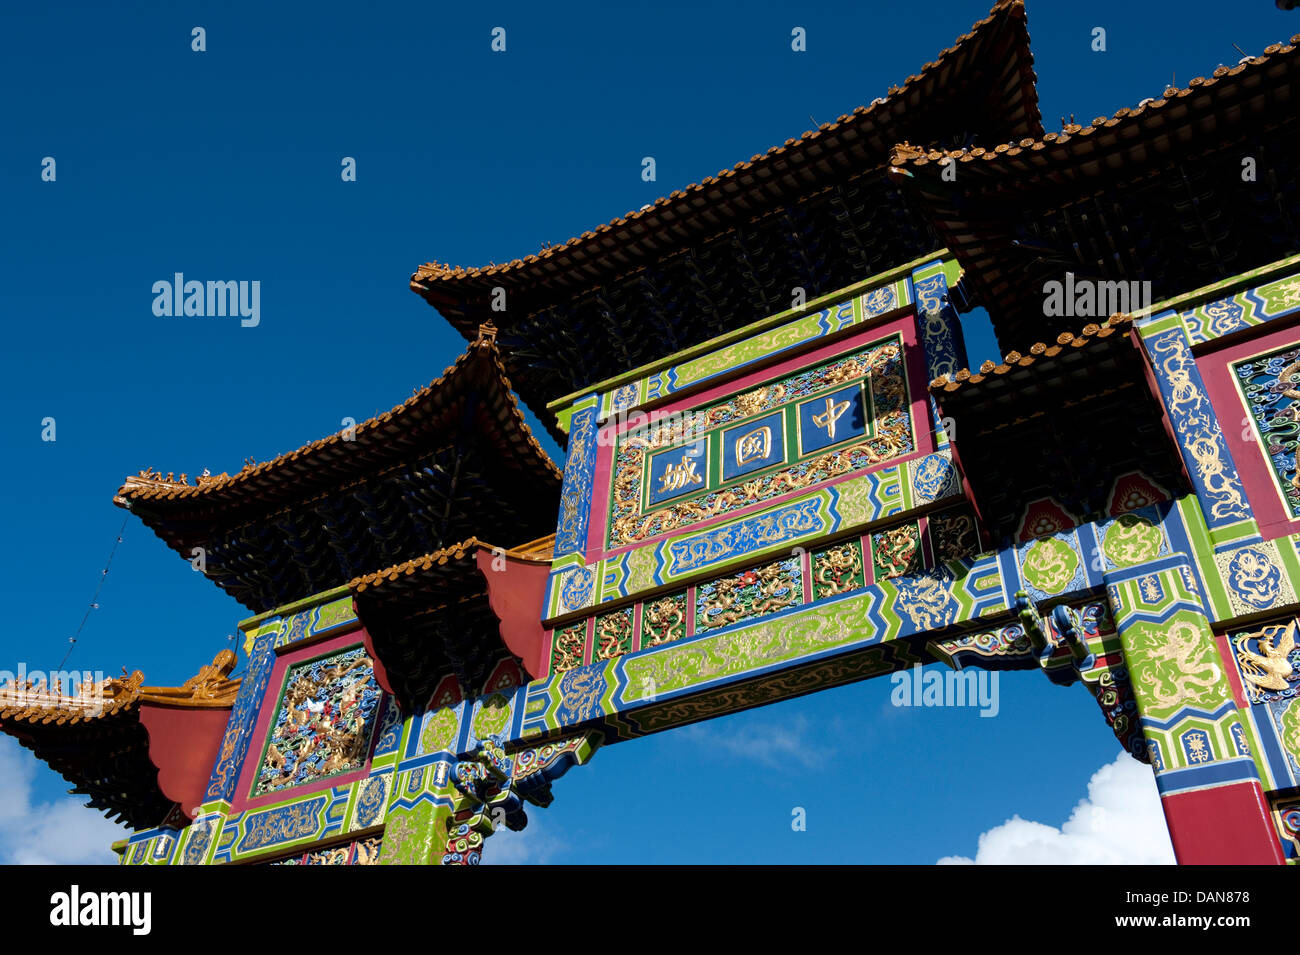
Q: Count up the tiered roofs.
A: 6